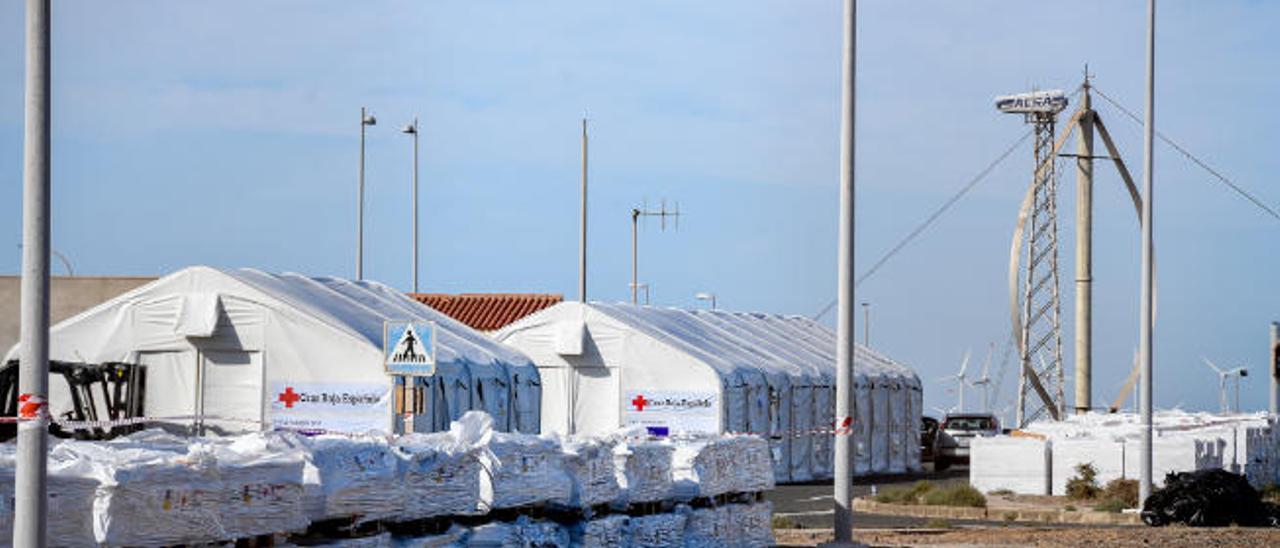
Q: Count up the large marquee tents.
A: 2